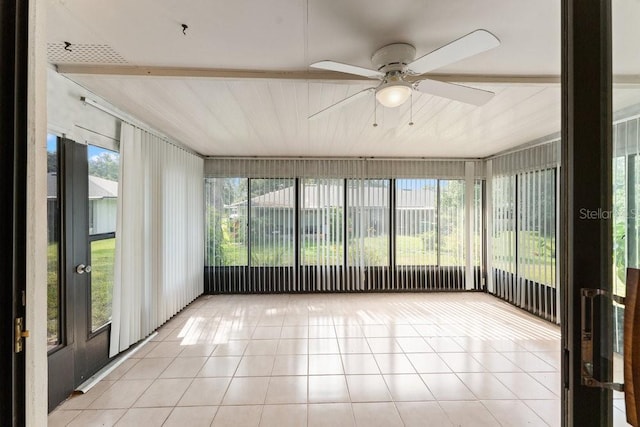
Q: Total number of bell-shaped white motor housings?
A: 1